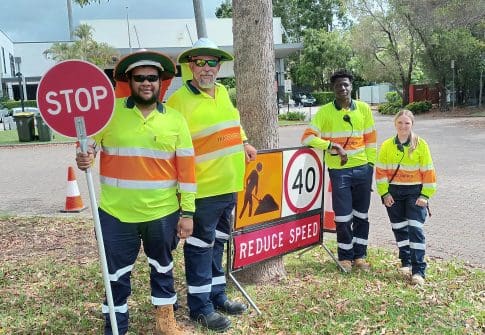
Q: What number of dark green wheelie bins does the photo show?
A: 2